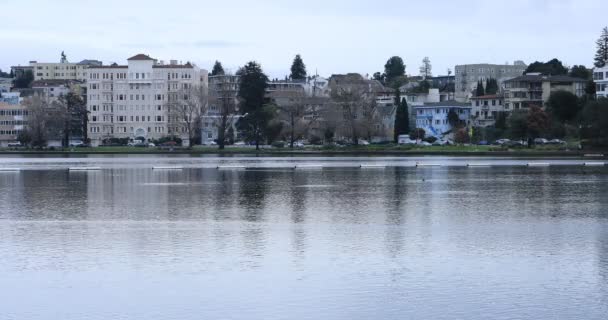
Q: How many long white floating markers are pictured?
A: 10